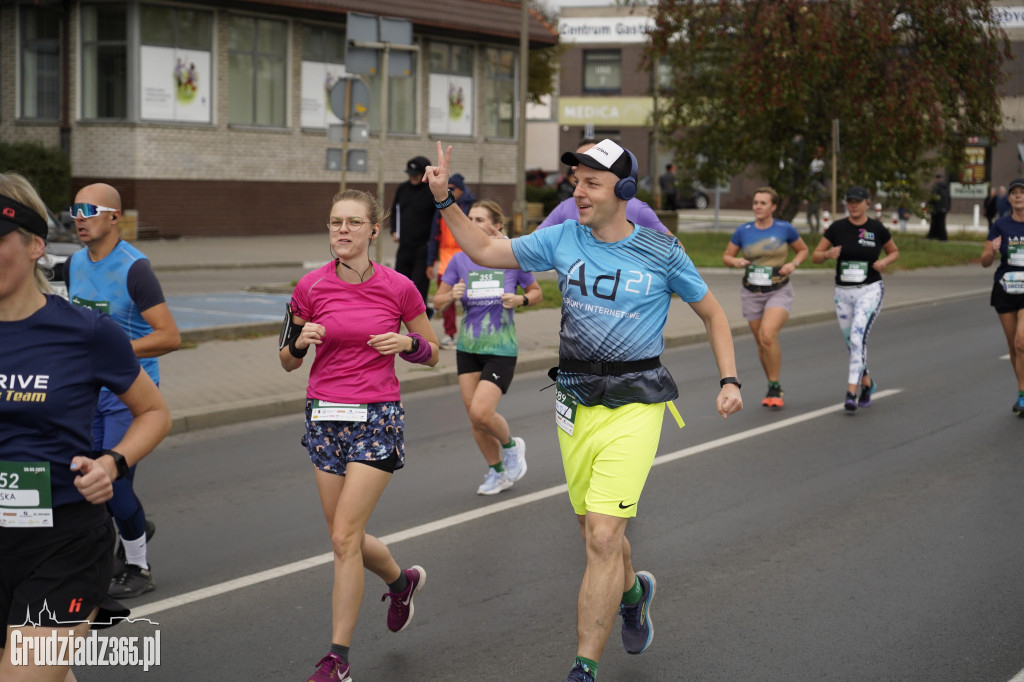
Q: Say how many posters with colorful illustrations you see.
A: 3